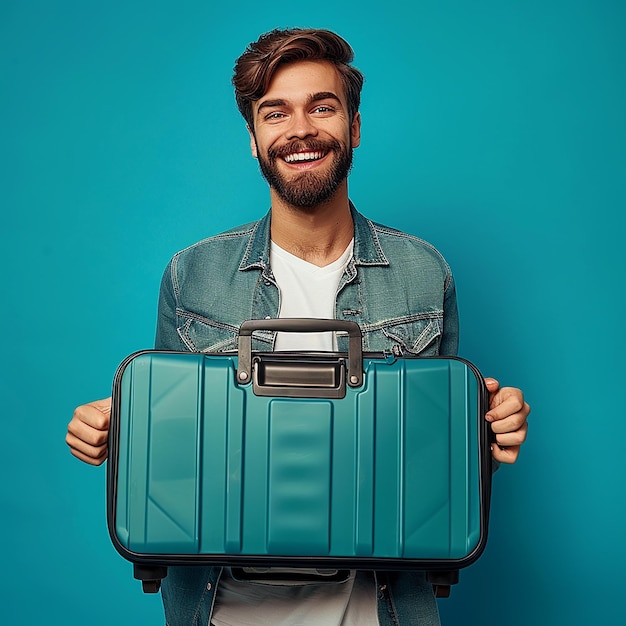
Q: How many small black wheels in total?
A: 2